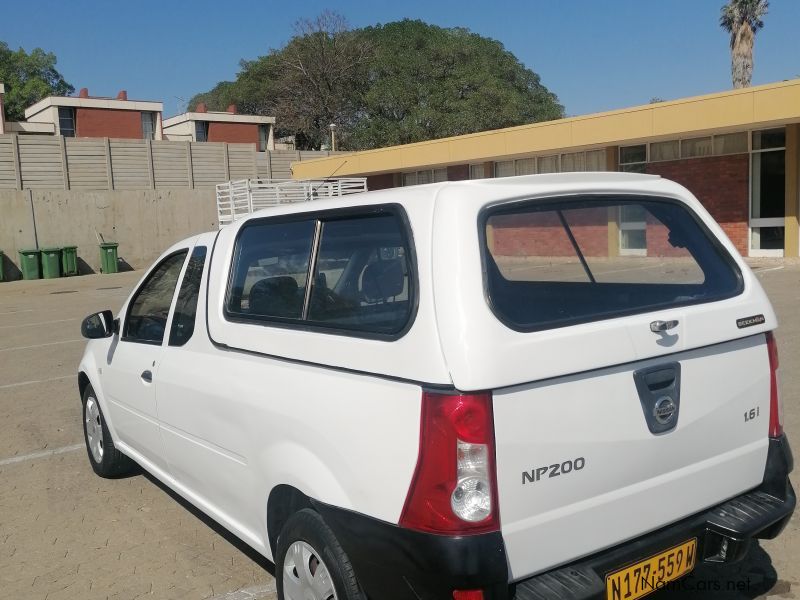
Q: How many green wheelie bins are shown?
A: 5